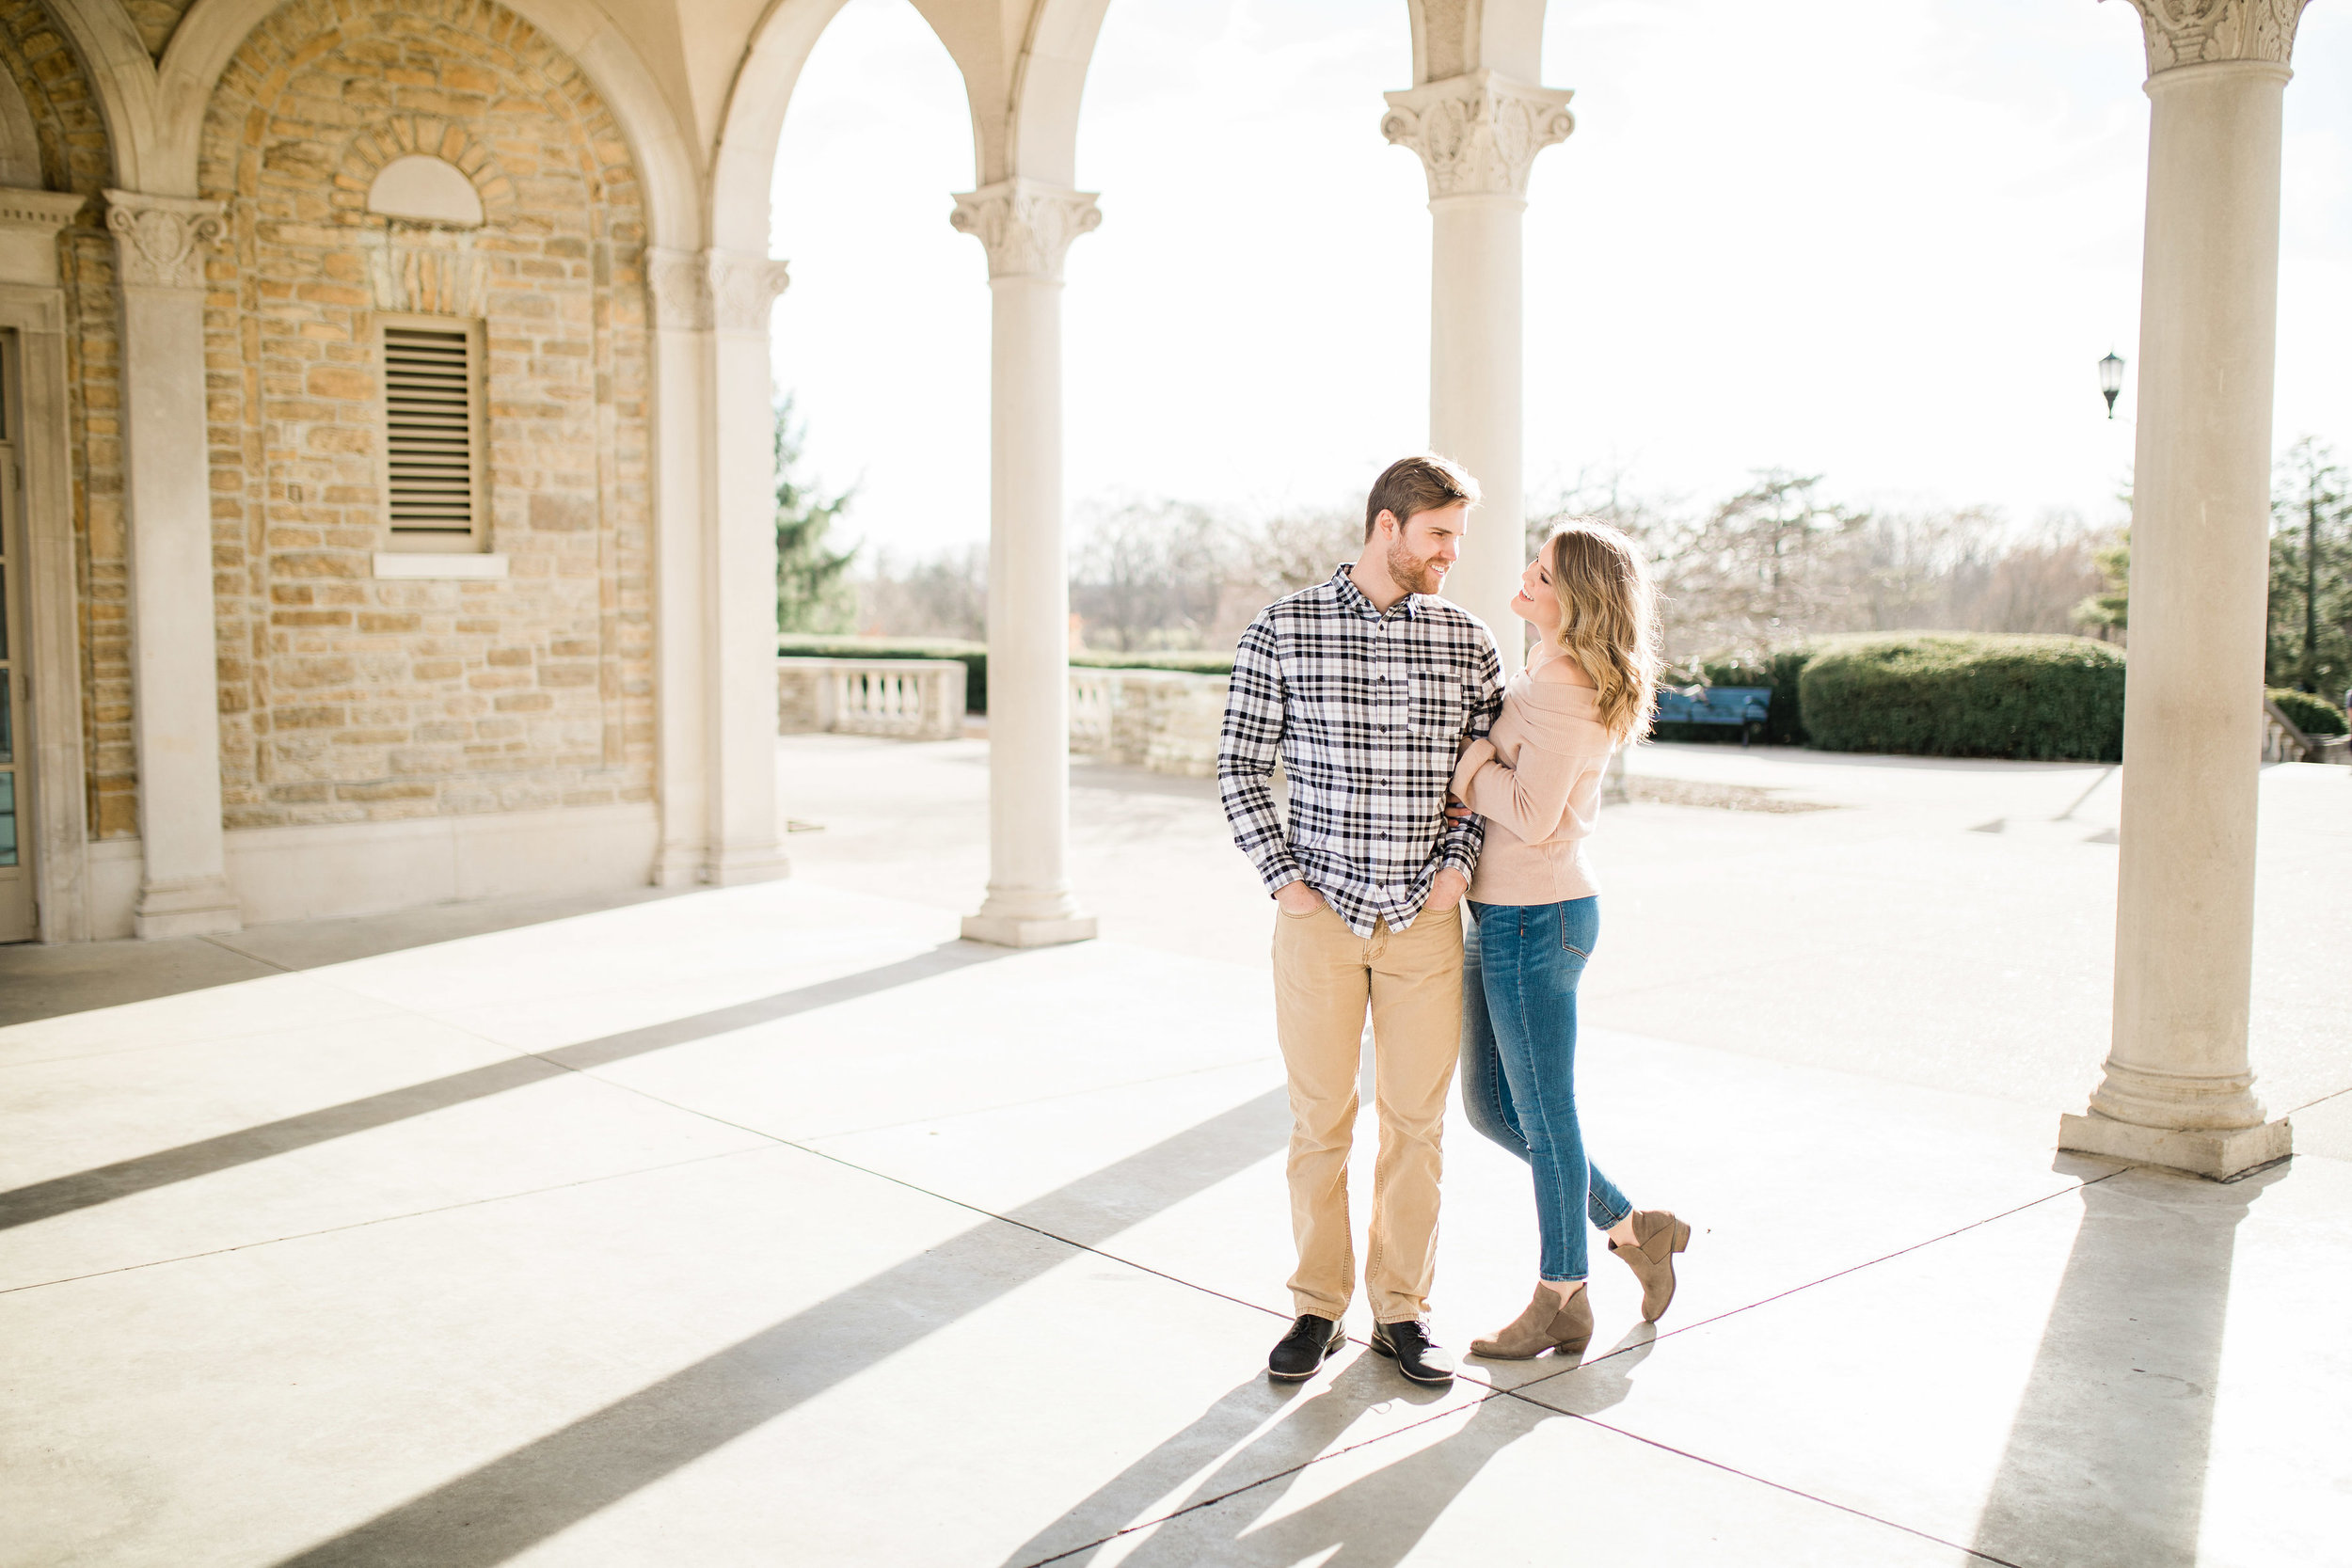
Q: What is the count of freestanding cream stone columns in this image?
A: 3